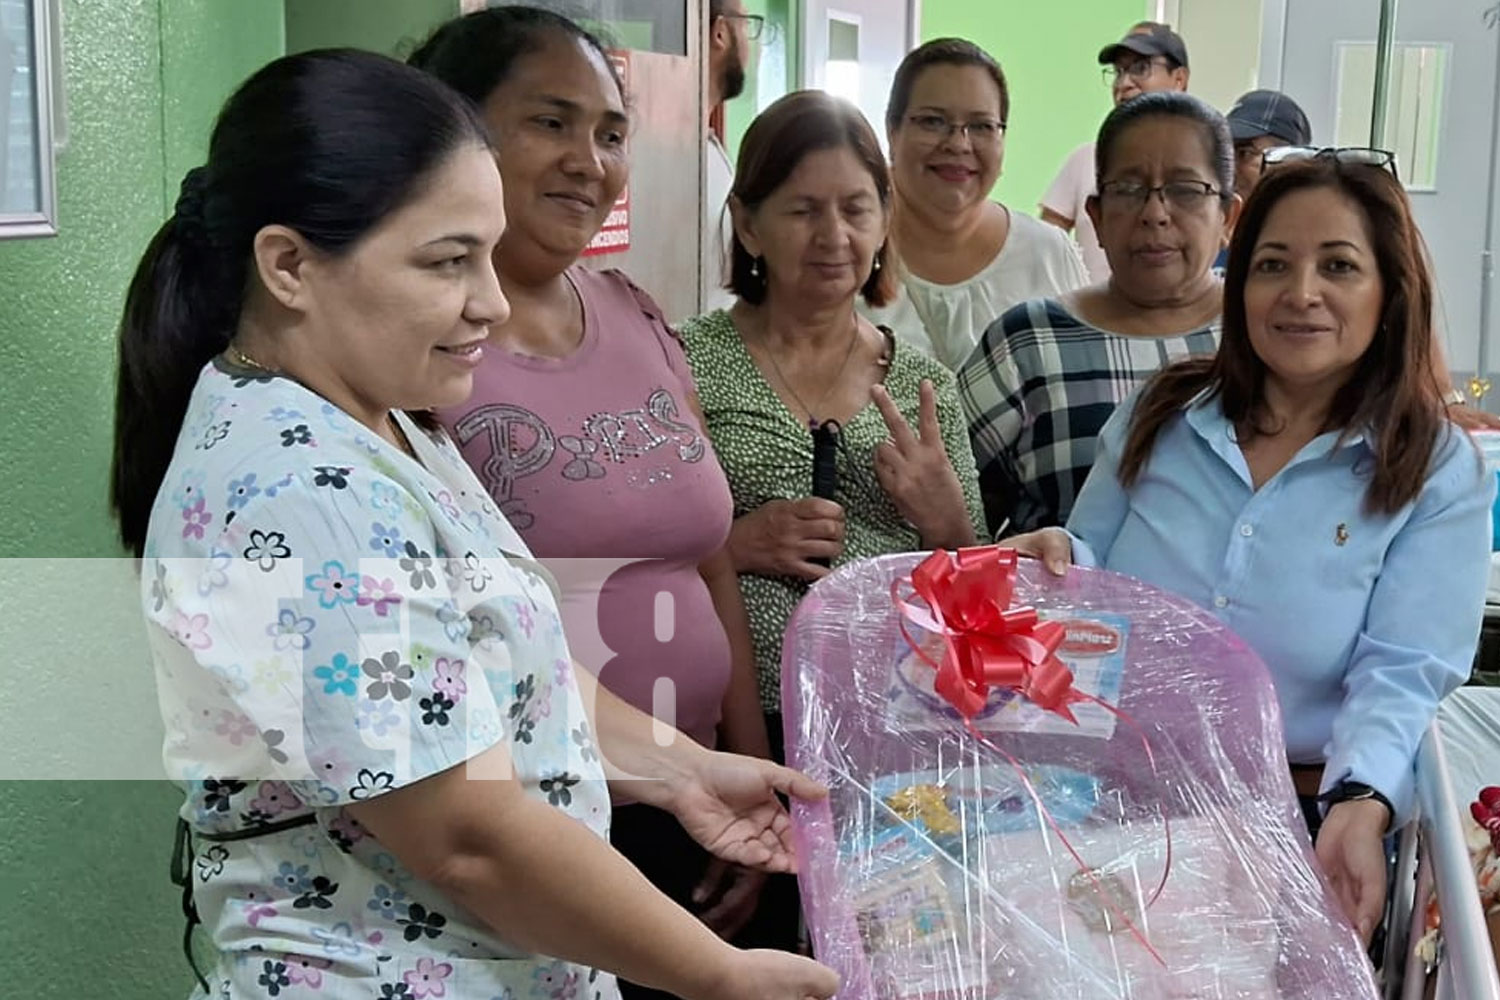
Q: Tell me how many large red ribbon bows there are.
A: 1